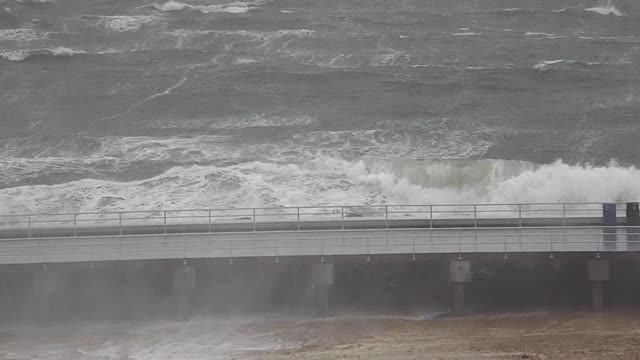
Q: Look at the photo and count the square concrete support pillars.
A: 5